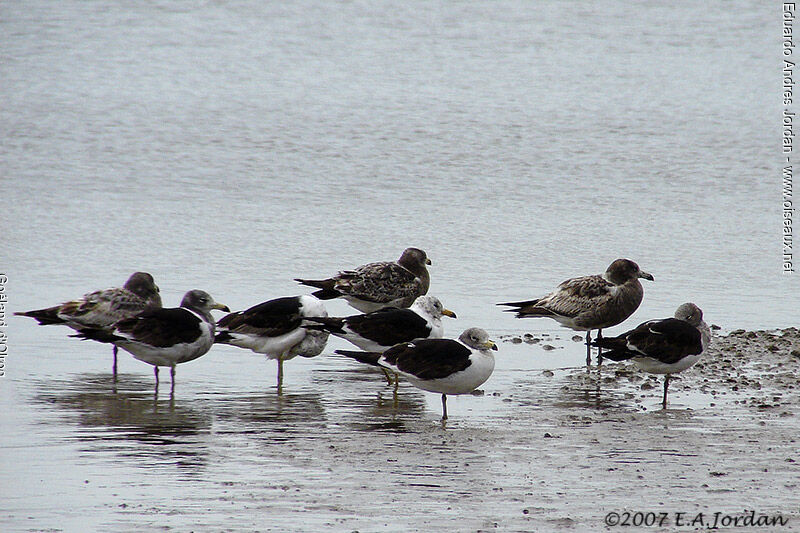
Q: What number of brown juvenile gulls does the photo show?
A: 3